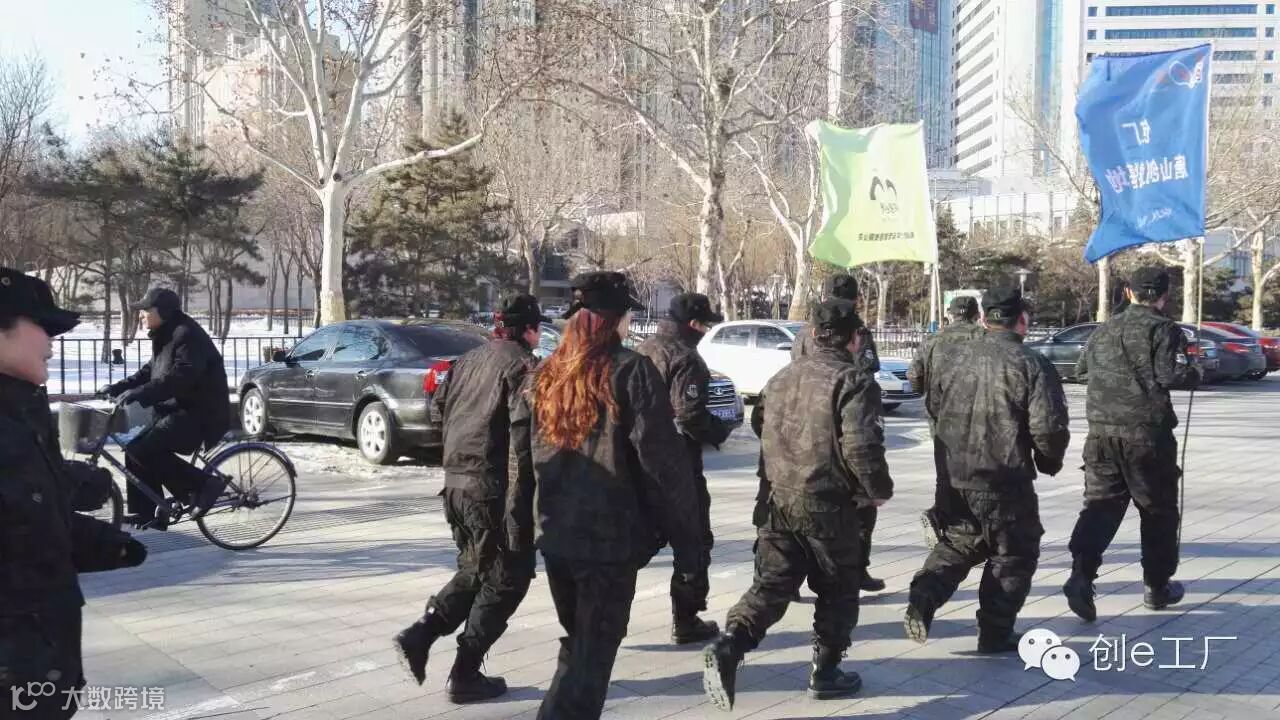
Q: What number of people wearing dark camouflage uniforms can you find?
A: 9